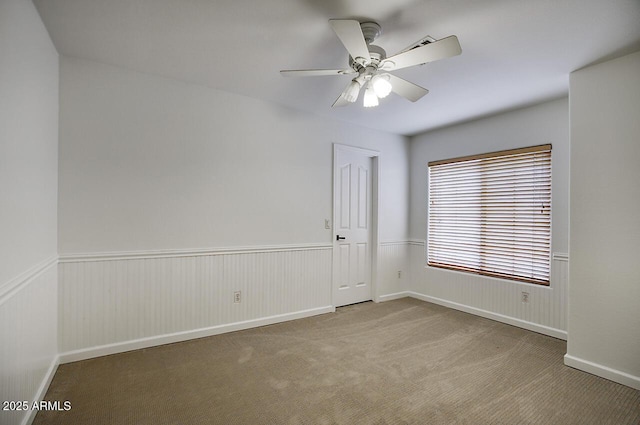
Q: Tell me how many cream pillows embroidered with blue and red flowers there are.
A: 0